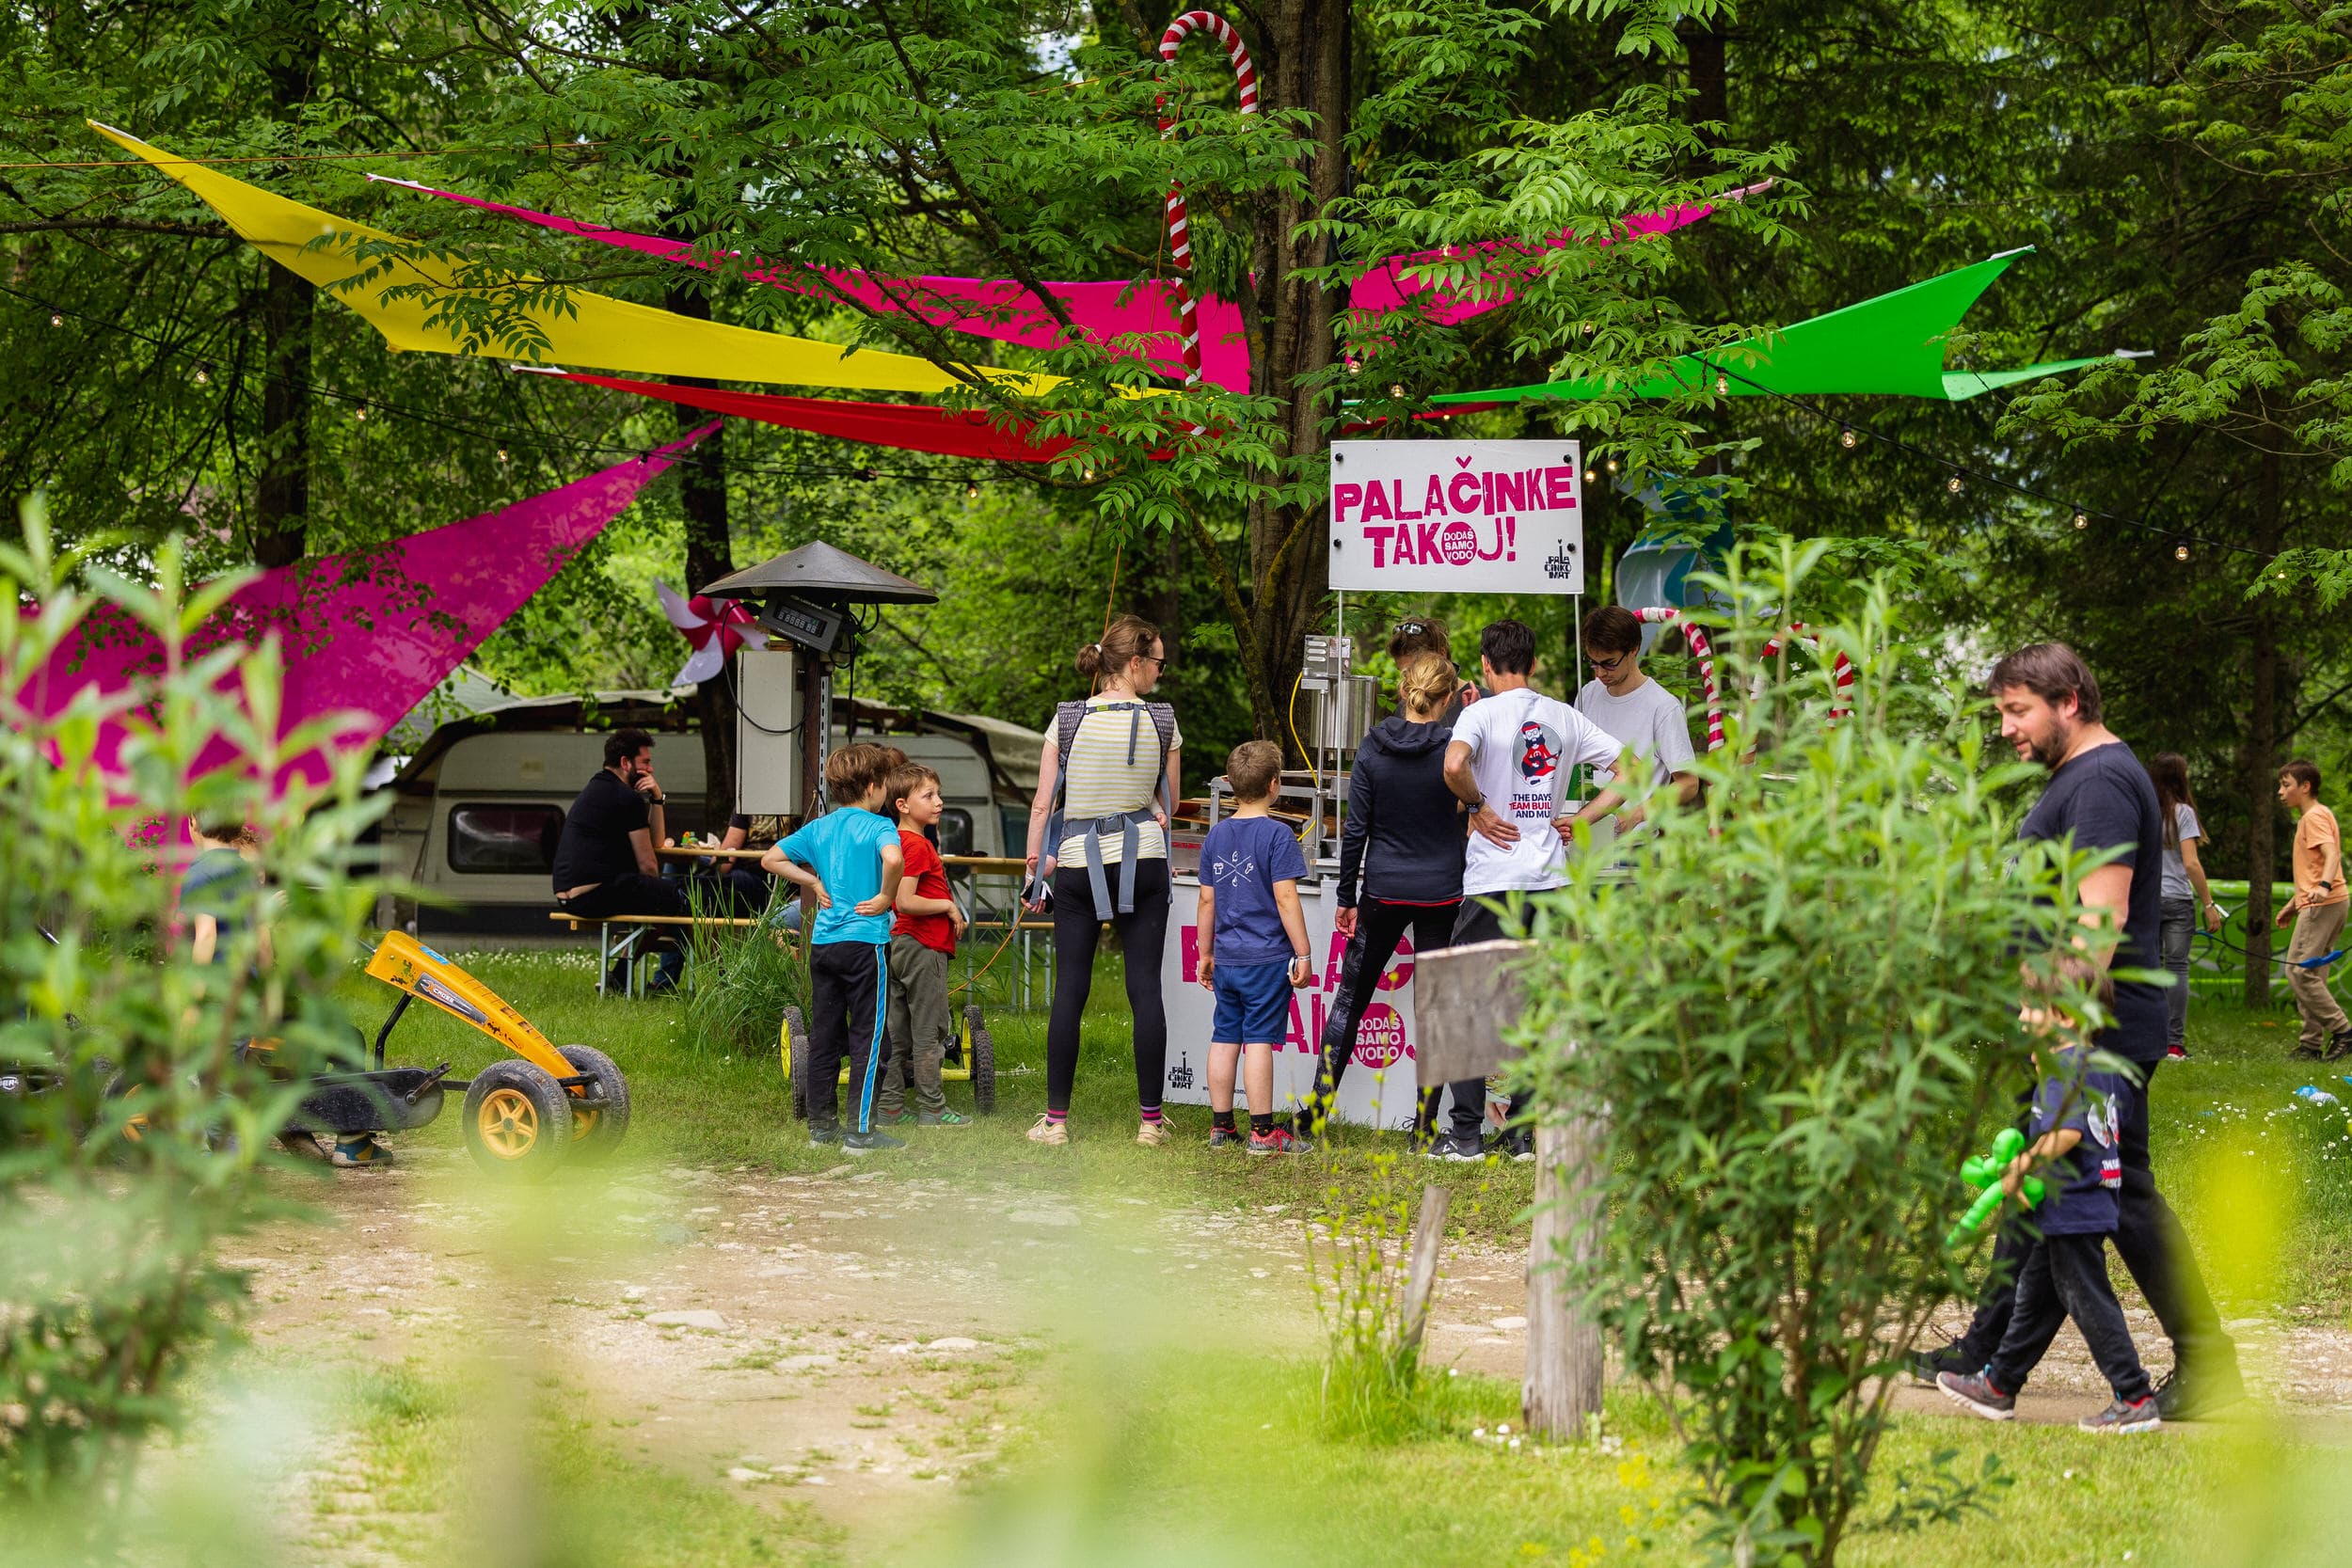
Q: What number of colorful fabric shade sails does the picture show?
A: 5